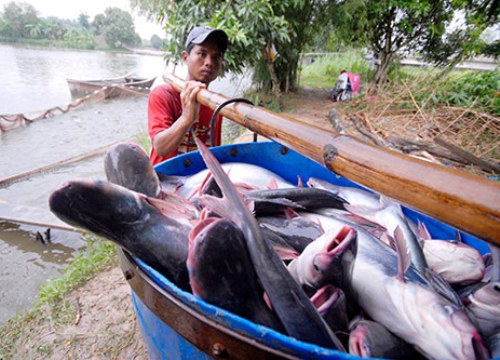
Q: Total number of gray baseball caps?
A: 1